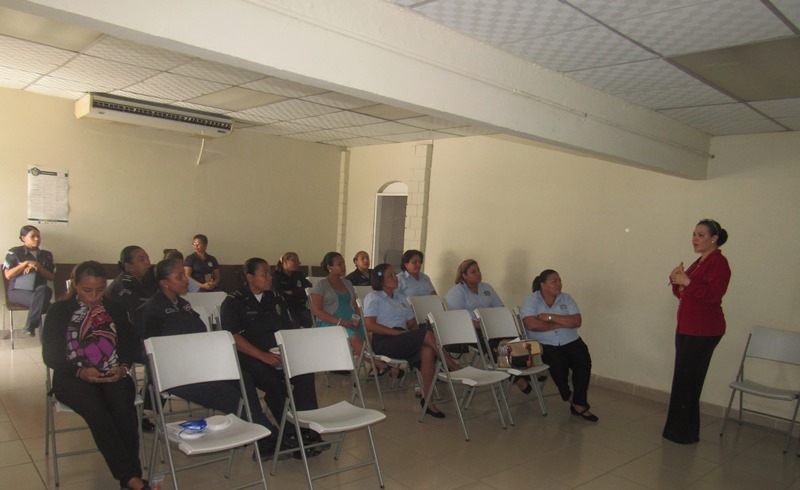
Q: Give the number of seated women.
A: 14